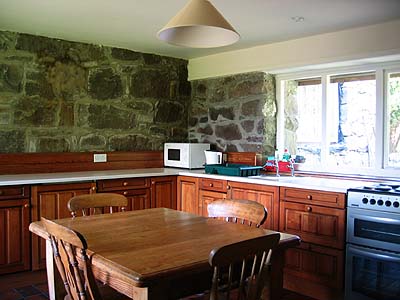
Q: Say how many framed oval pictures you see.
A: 0